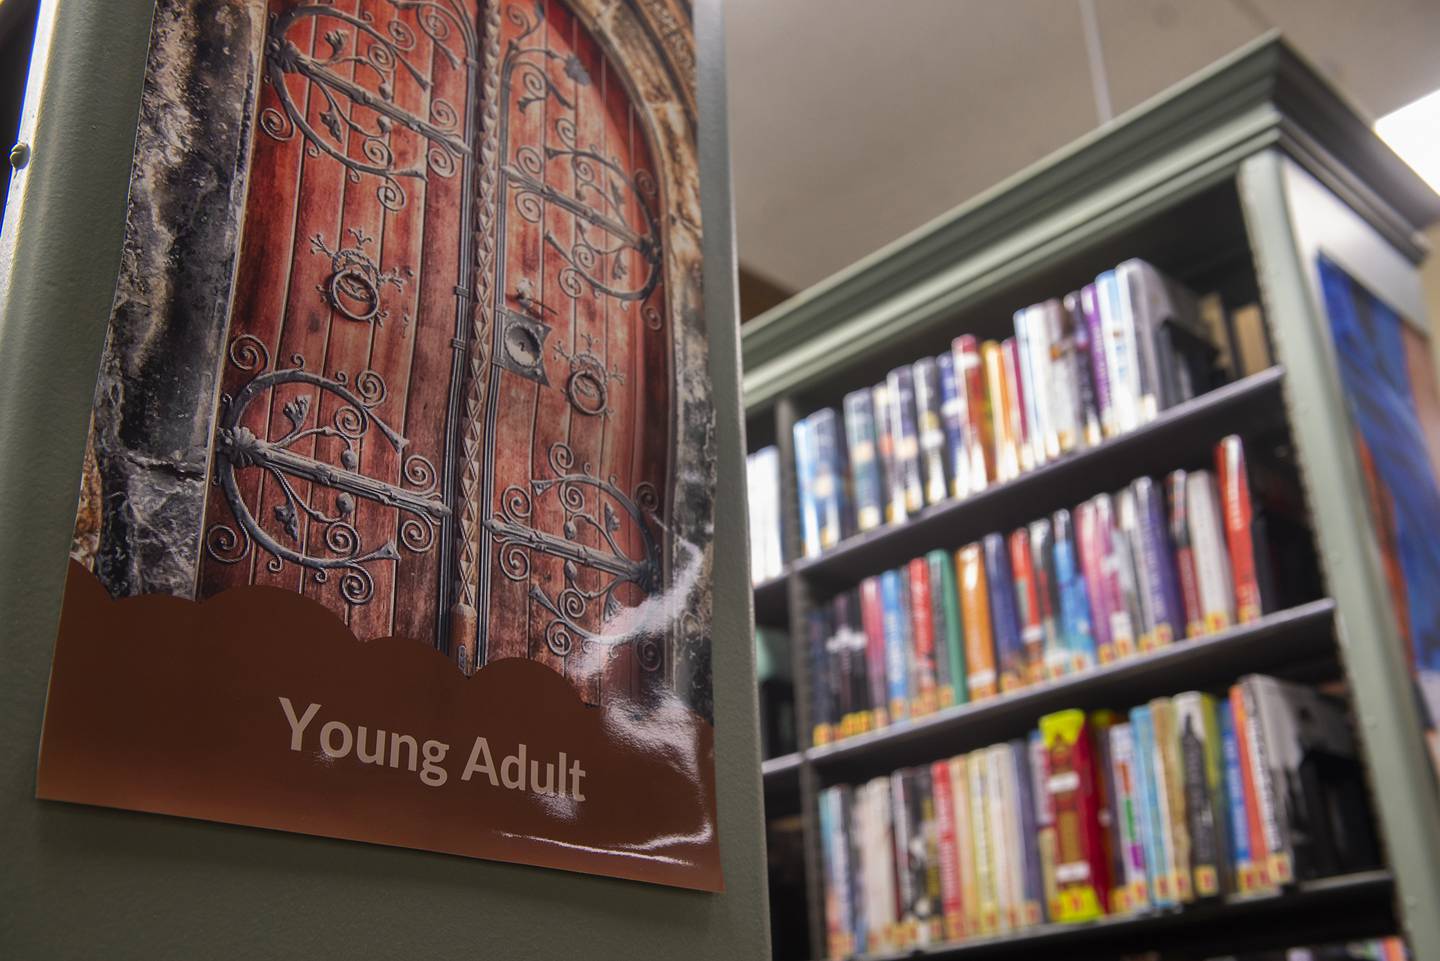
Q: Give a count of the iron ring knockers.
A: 2